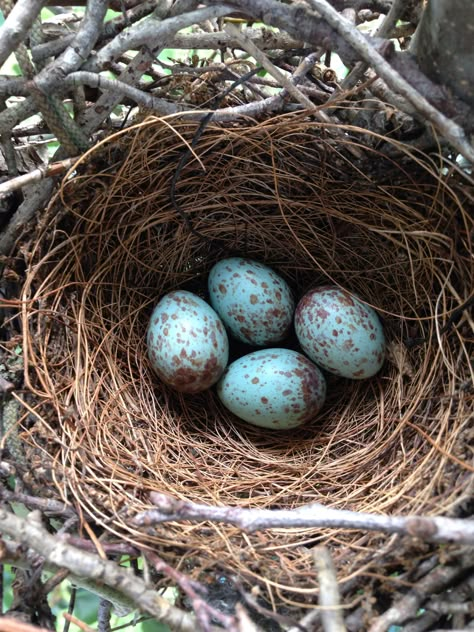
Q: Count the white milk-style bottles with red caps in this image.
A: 0